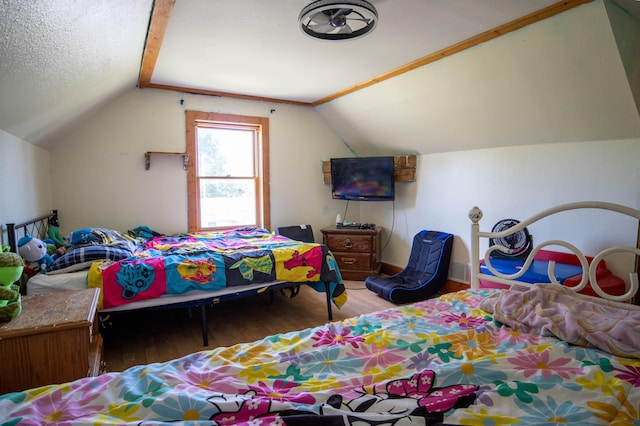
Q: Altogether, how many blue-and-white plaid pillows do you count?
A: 1